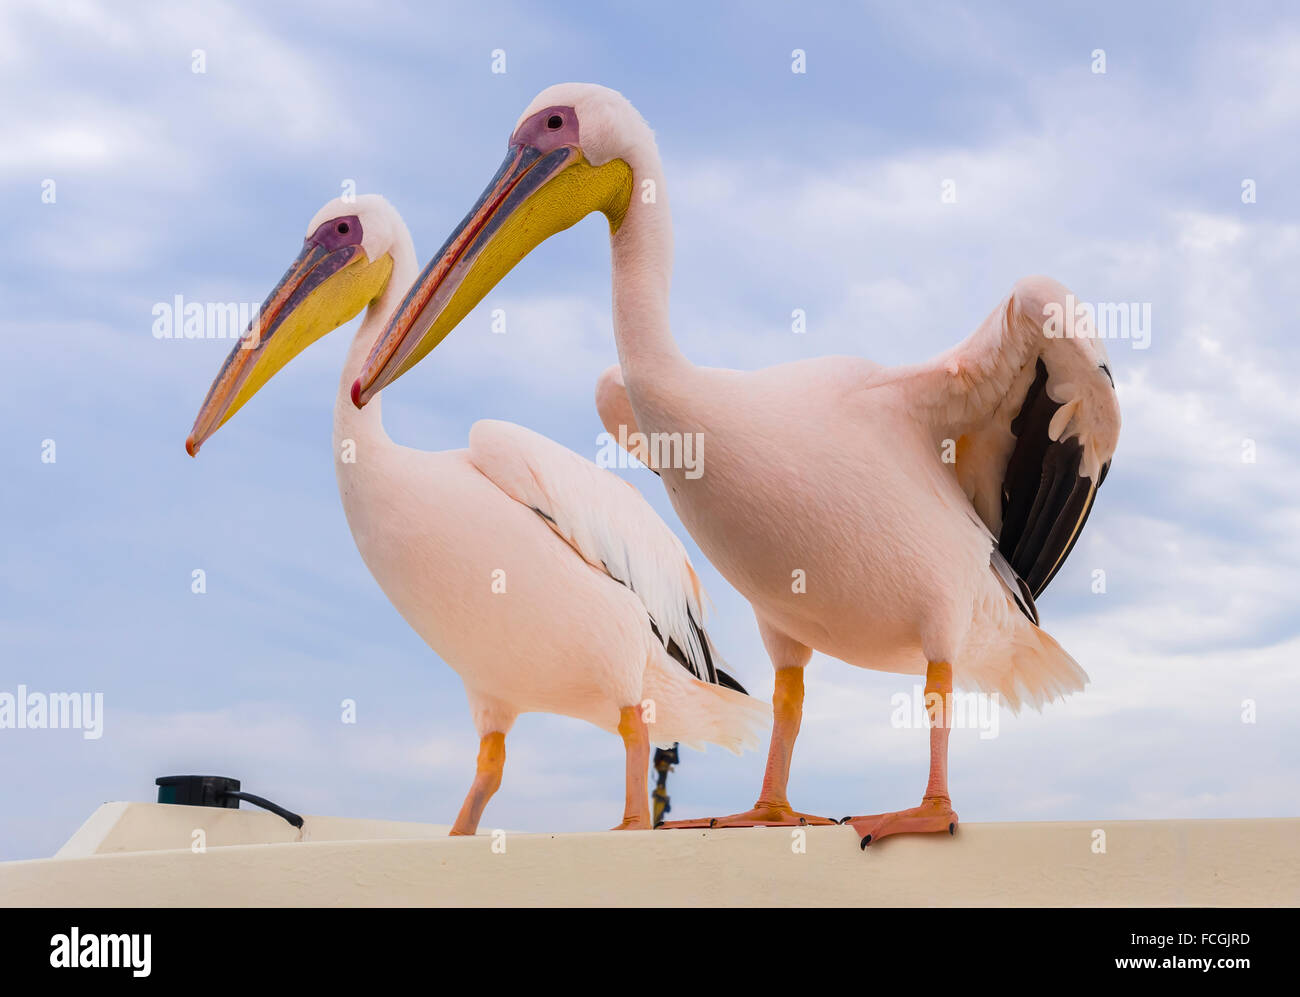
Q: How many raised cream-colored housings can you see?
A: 1